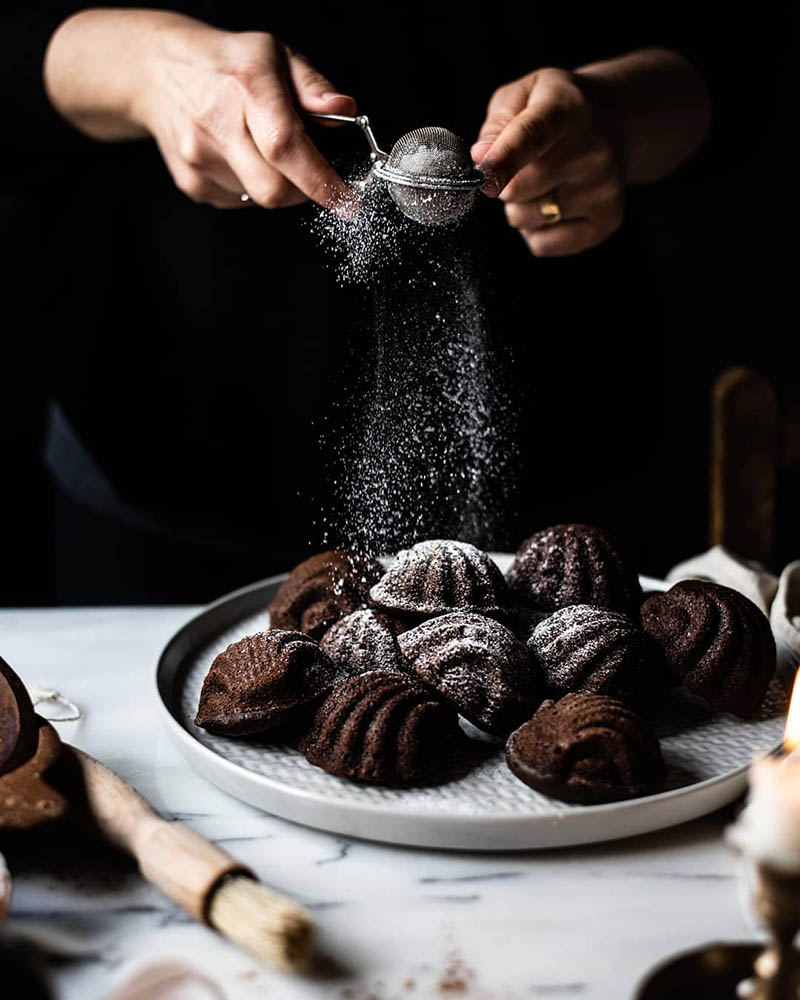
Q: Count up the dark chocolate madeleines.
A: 10